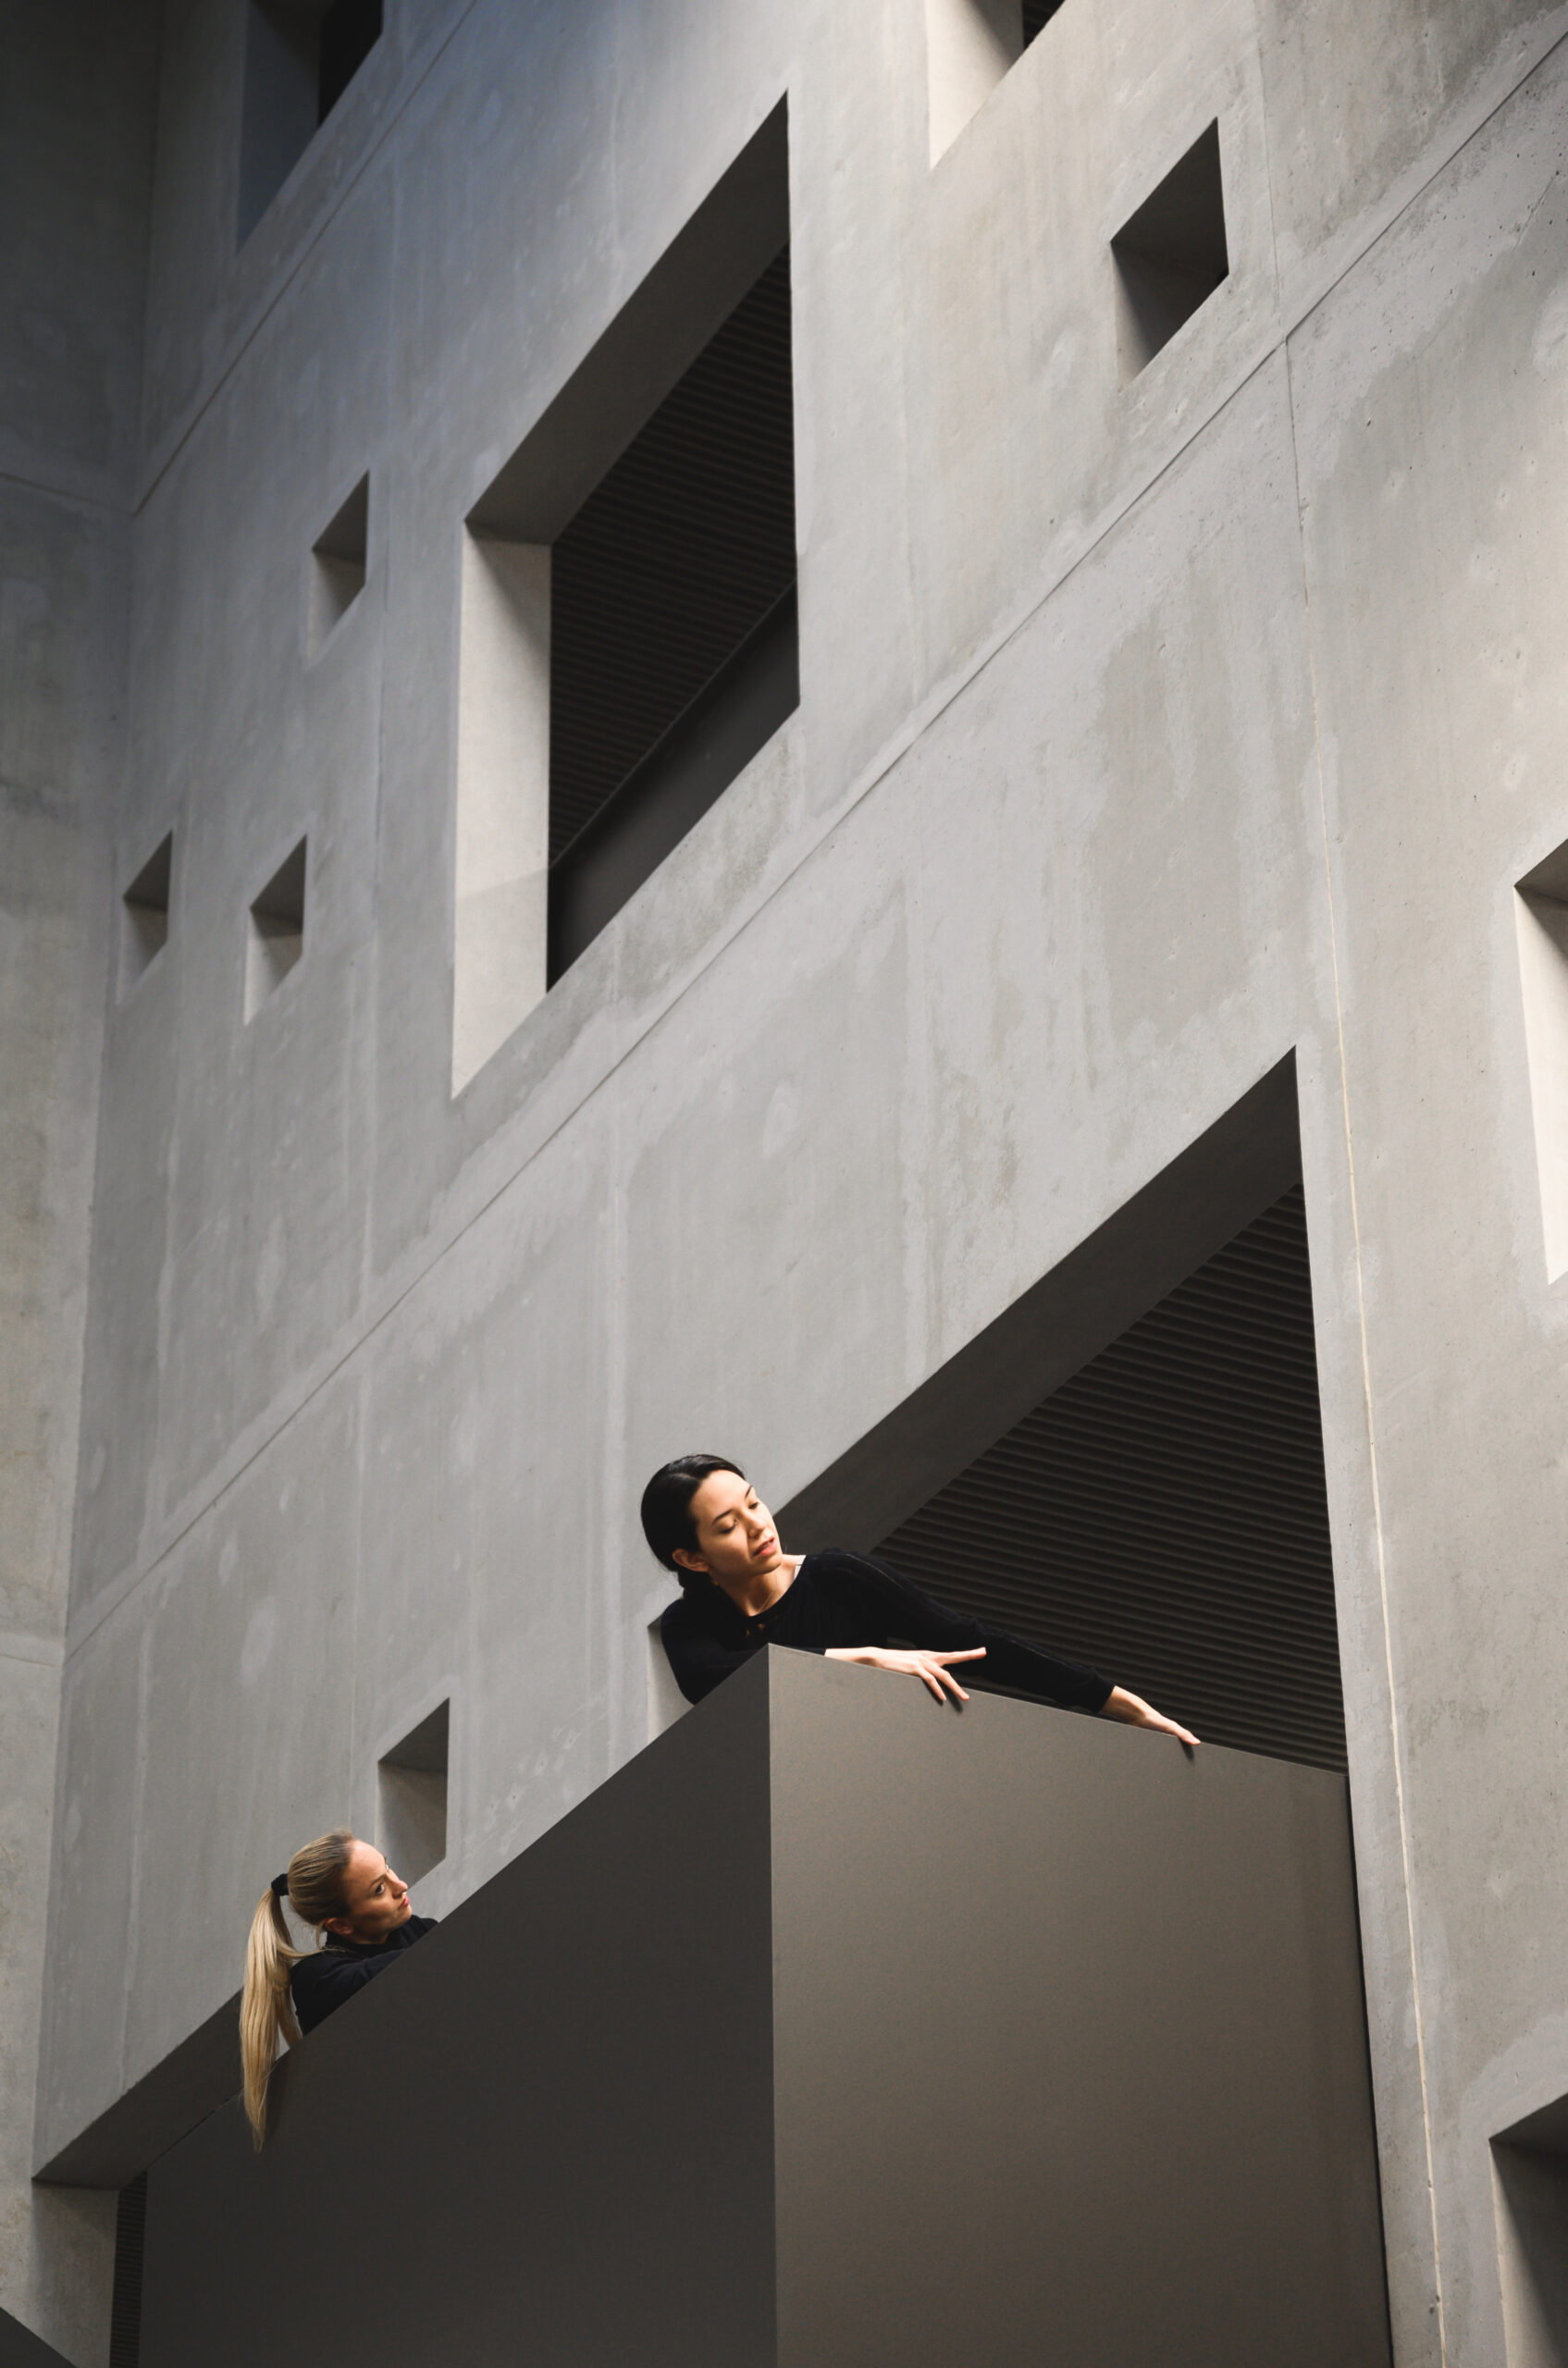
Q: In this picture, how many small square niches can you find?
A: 5